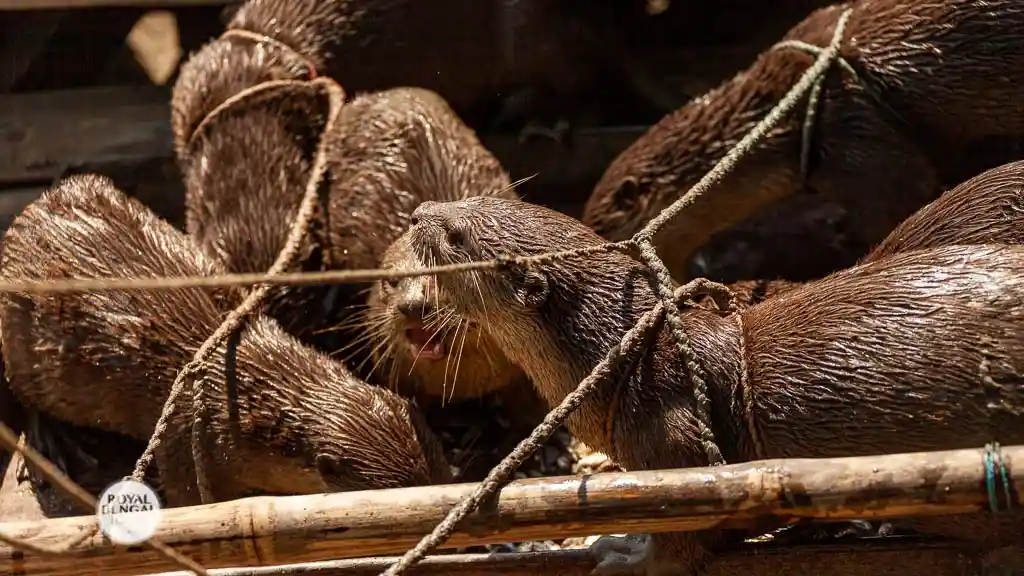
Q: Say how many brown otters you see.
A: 6